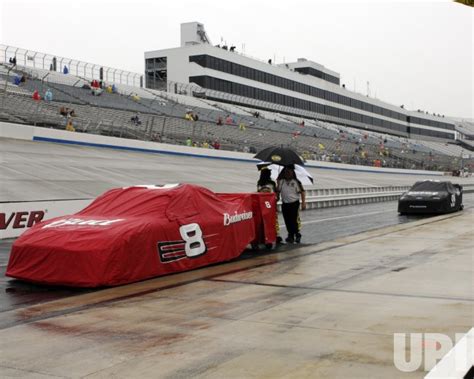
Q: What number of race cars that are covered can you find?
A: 2